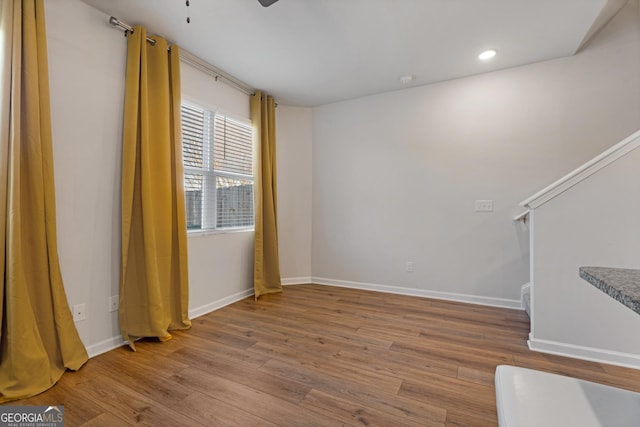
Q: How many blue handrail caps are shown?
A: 0